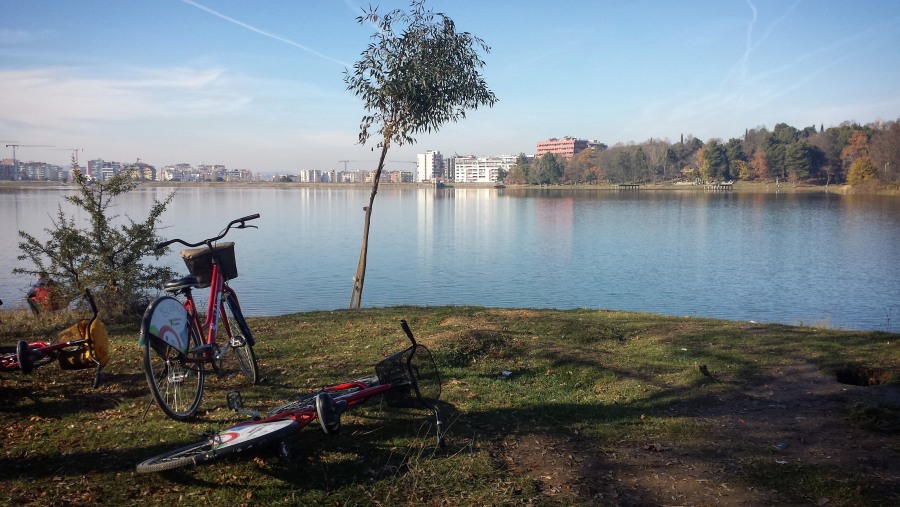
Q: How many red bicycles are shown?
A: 3